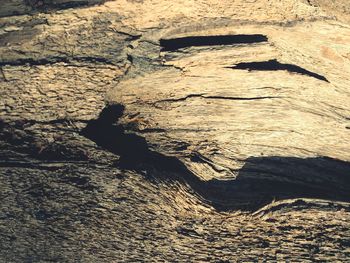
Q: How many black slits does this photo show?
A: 2